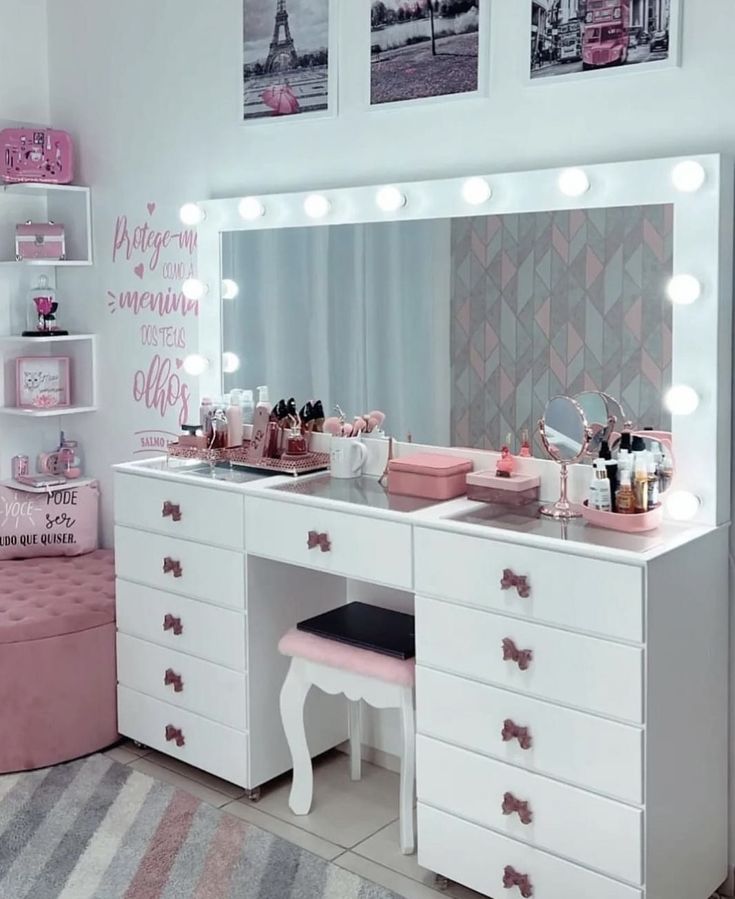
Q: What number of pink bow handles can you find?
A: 11